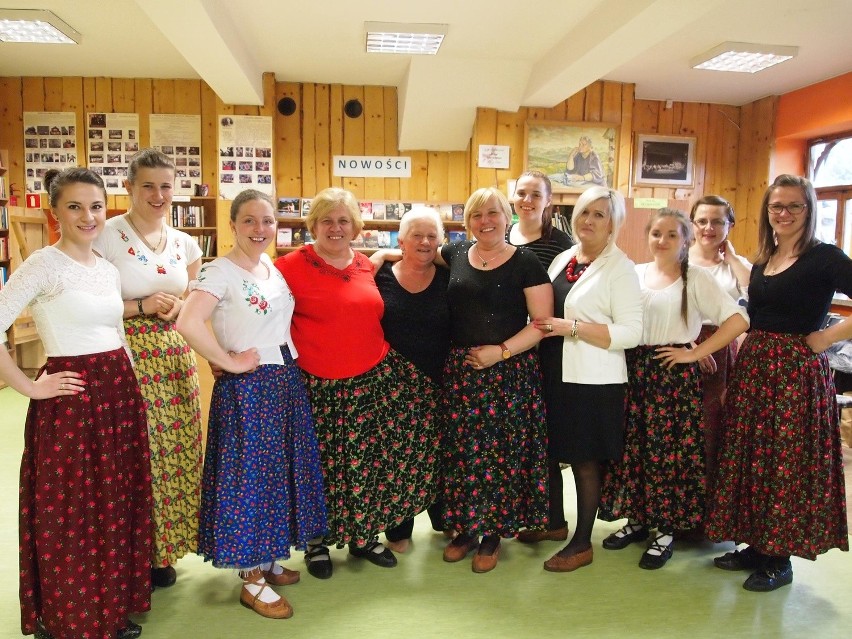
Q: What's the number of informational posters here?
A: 4